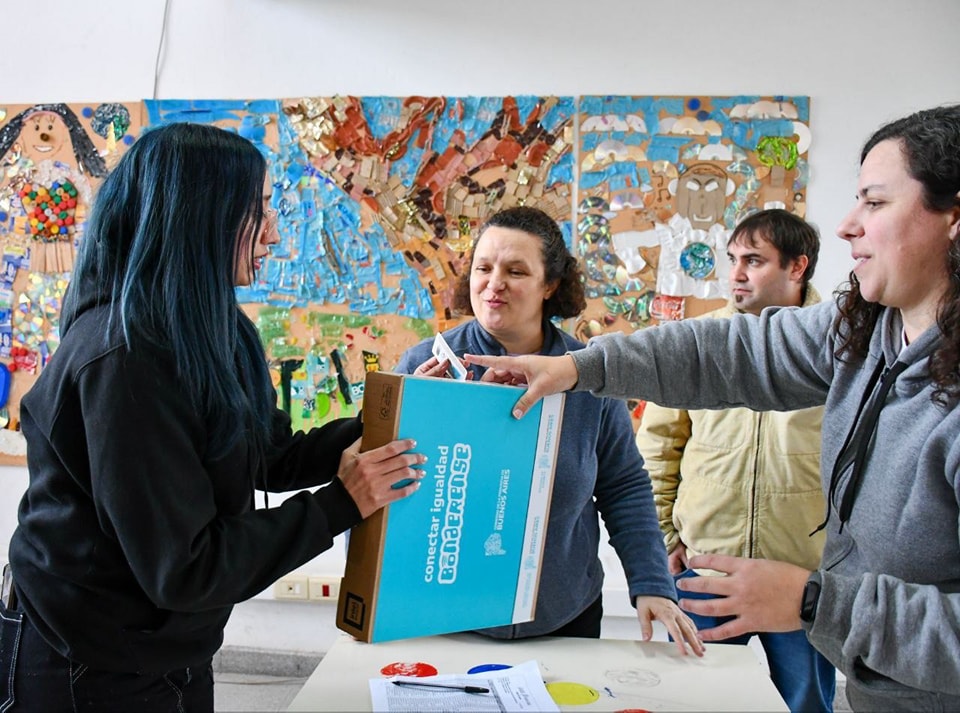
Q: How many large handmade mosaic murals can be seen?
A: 3